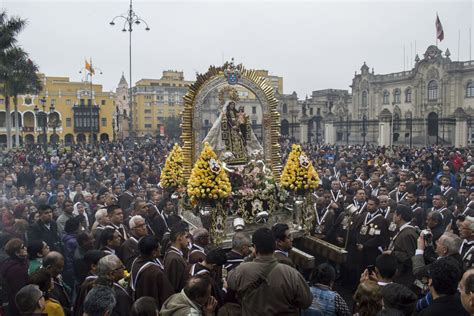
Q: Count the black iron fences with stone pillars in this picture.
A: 1